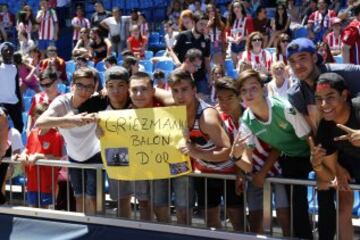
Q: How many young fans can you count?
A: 8